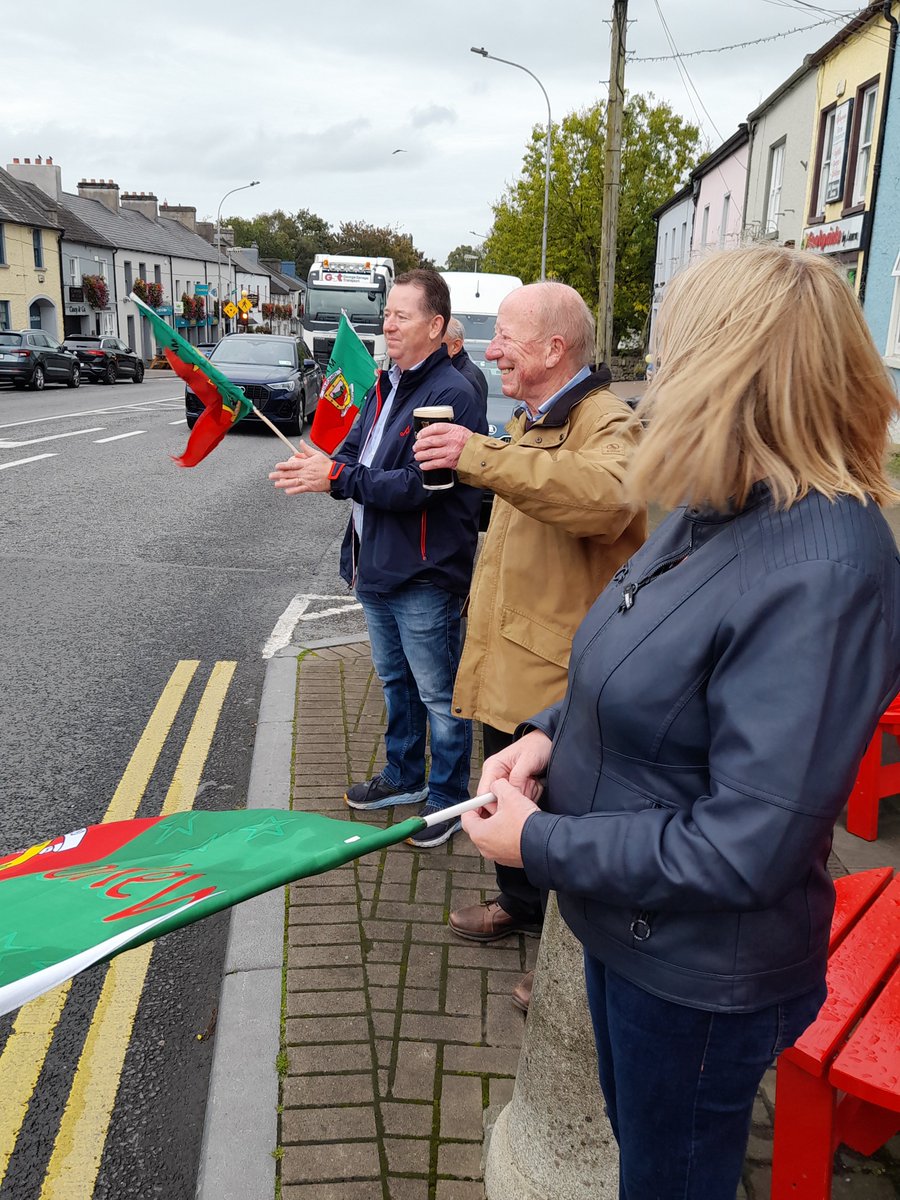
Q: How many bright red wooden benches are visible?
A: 2